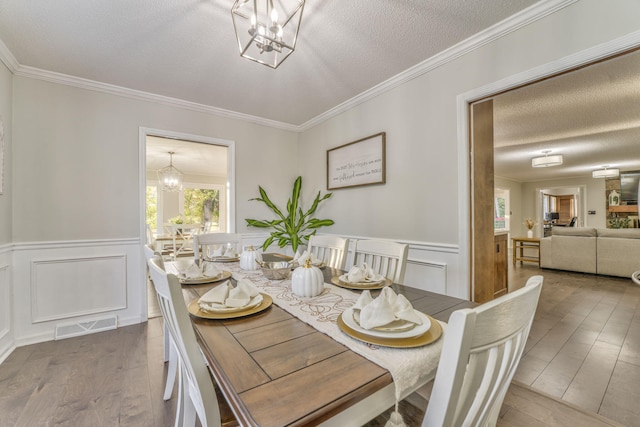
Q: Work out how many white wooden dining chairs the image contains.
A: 6